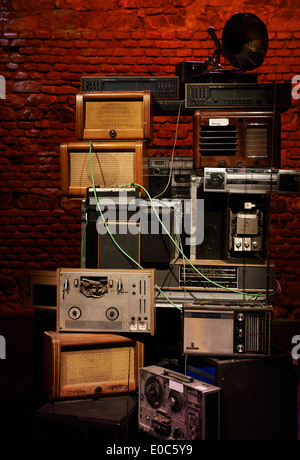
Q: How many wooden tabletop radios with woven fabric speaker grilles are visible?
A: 3